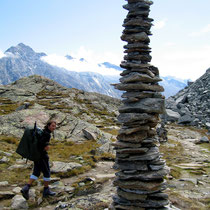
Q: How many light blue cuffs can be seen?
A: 2